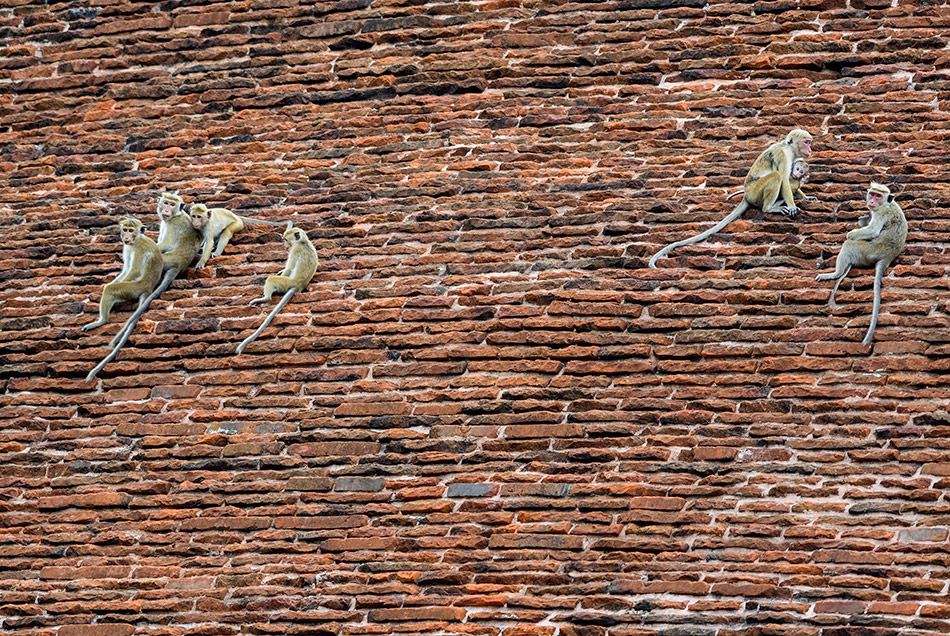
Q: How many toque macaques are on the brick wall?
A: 7